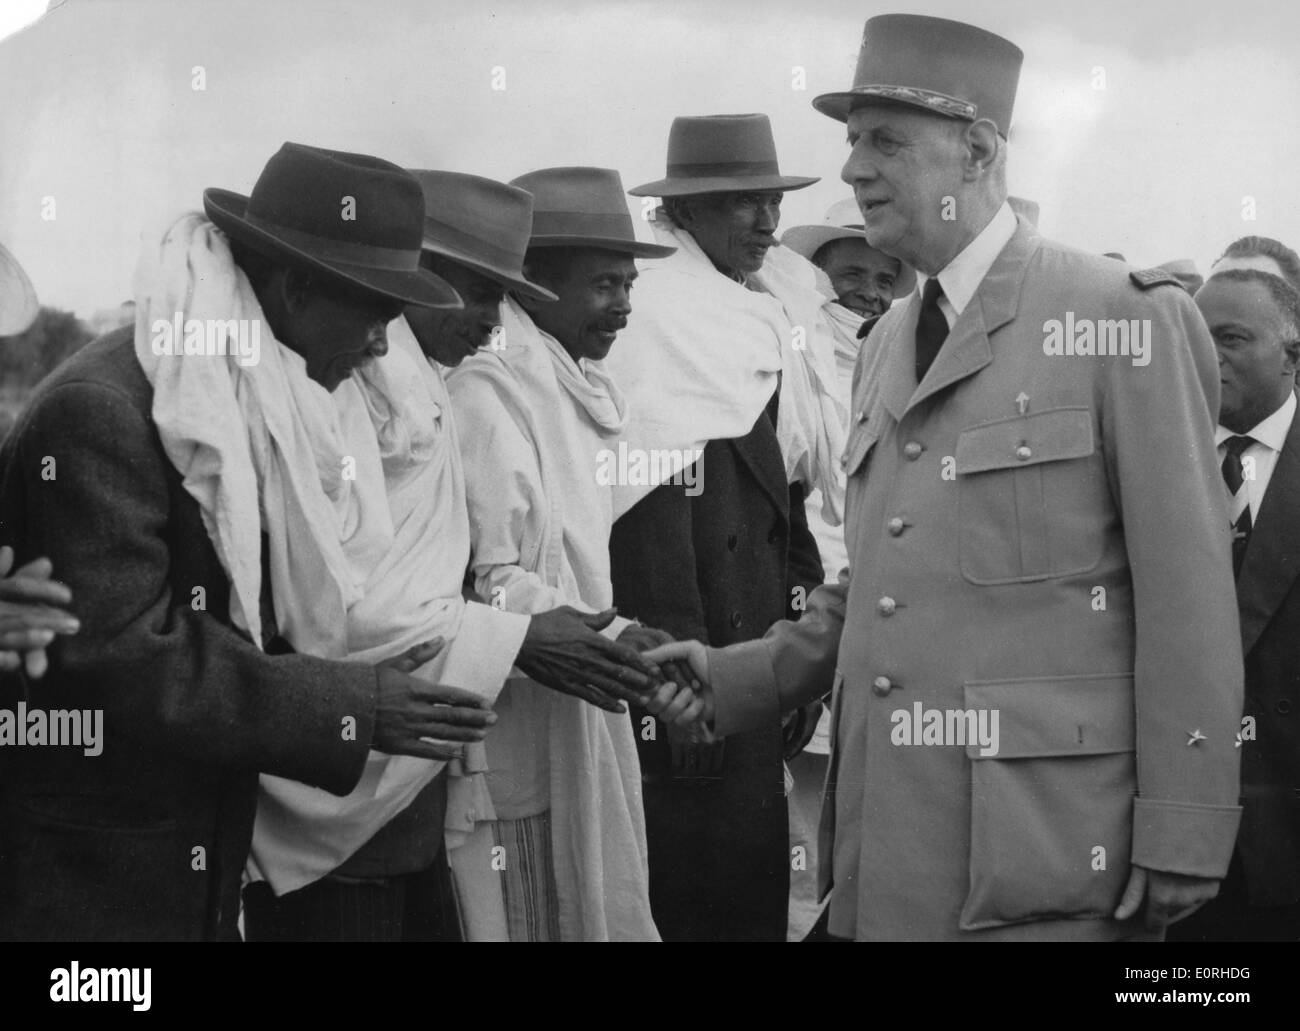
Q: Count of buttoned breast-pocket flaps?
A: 2